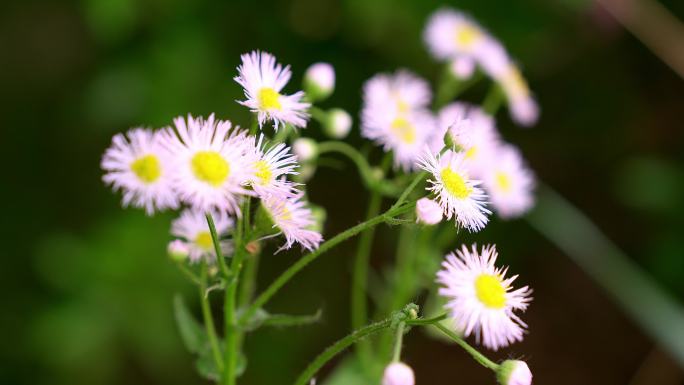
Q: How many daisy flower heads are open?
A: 14